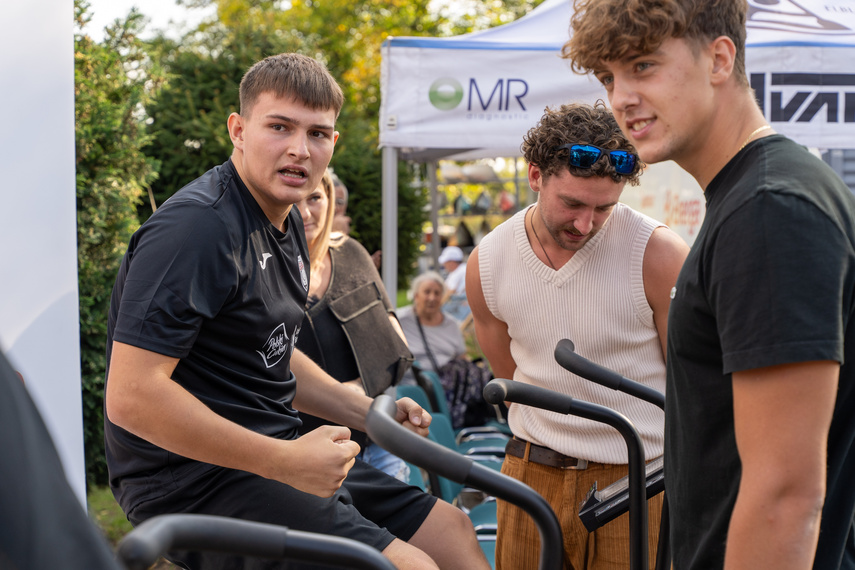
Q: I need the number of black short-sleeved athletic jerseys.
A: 1